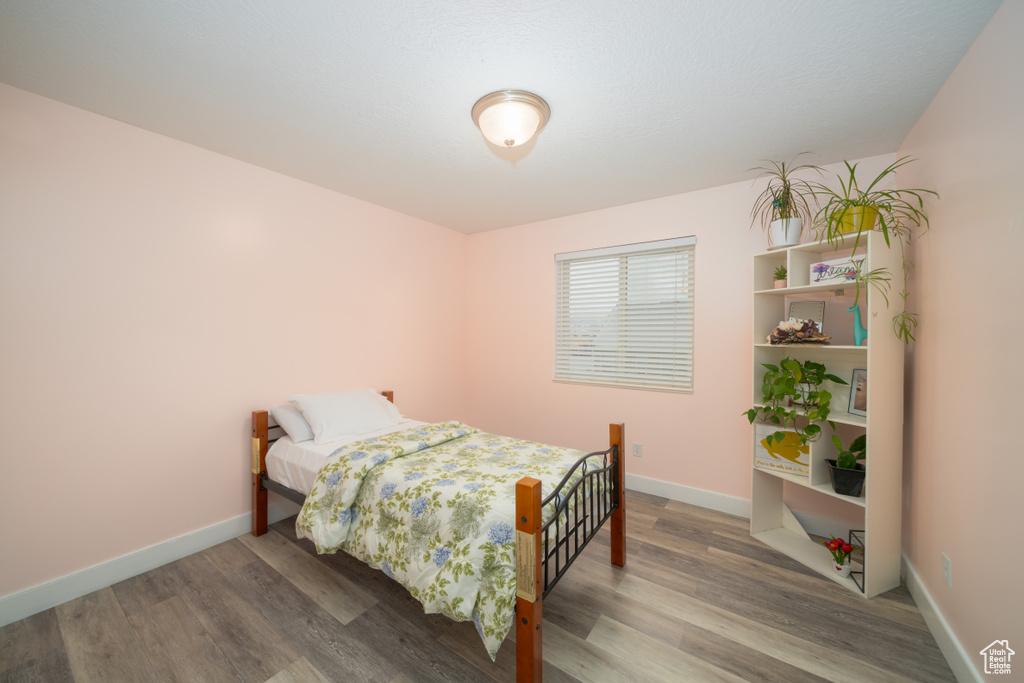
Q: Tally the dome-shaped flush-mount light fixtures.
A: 1